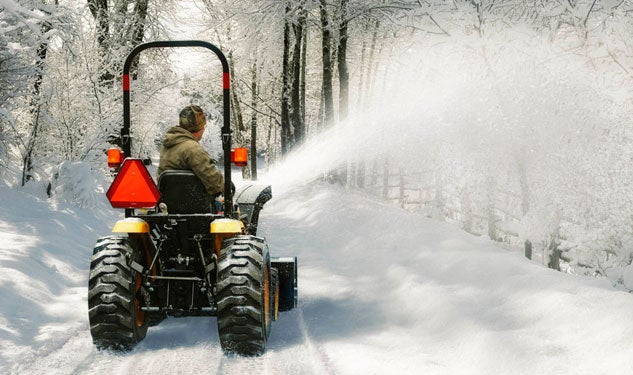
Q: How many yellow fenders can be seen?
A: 2